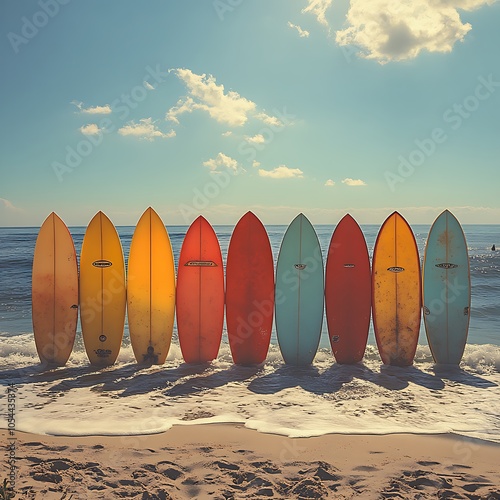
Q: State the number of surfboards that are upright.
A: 9